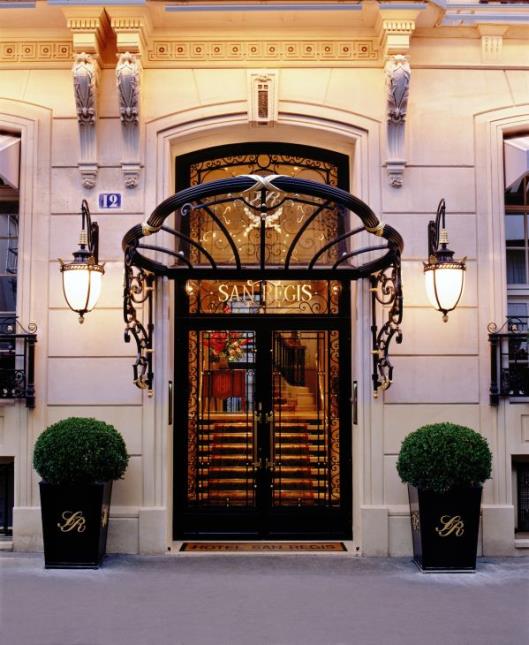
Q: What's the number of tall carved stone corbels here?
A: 3